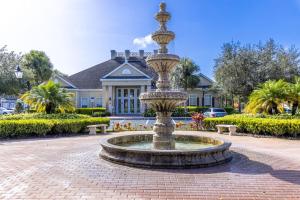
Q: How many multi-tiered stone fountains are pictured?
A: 1